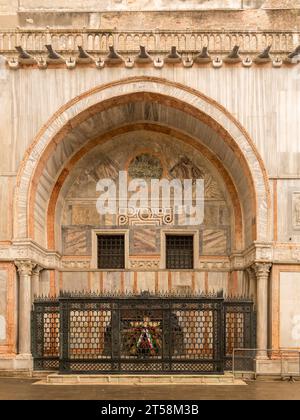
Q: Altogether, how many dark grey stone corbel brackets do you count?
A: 10